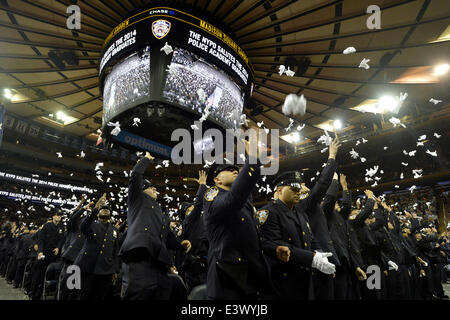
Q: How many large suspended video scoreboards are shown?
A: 1